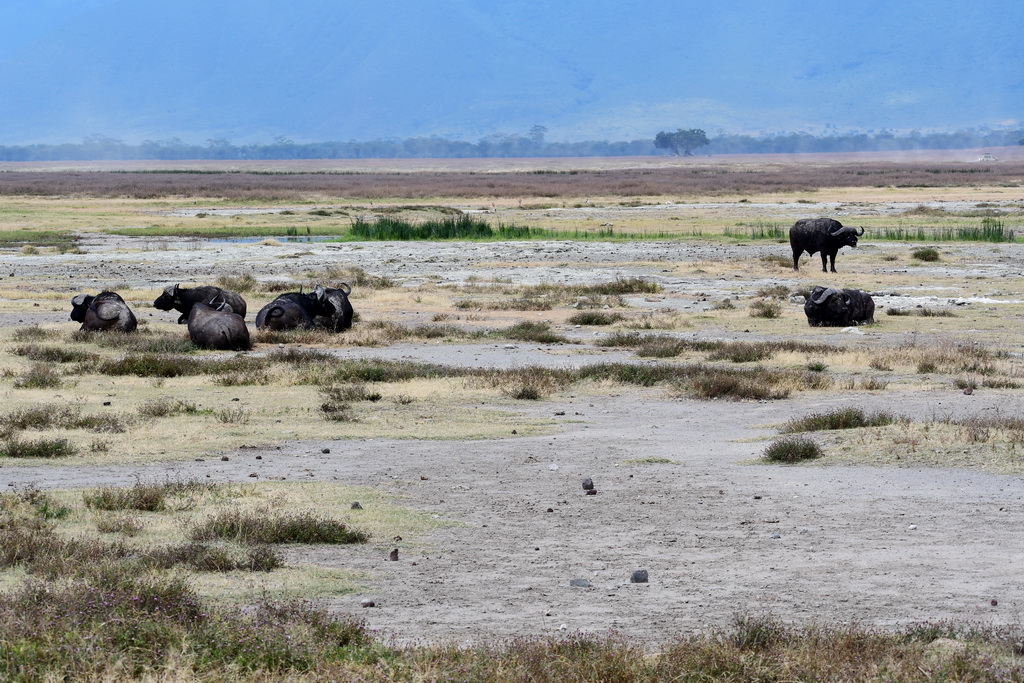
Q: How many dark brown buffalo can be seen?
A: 7